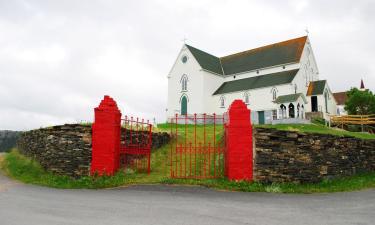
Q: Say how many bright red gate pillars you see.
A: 2